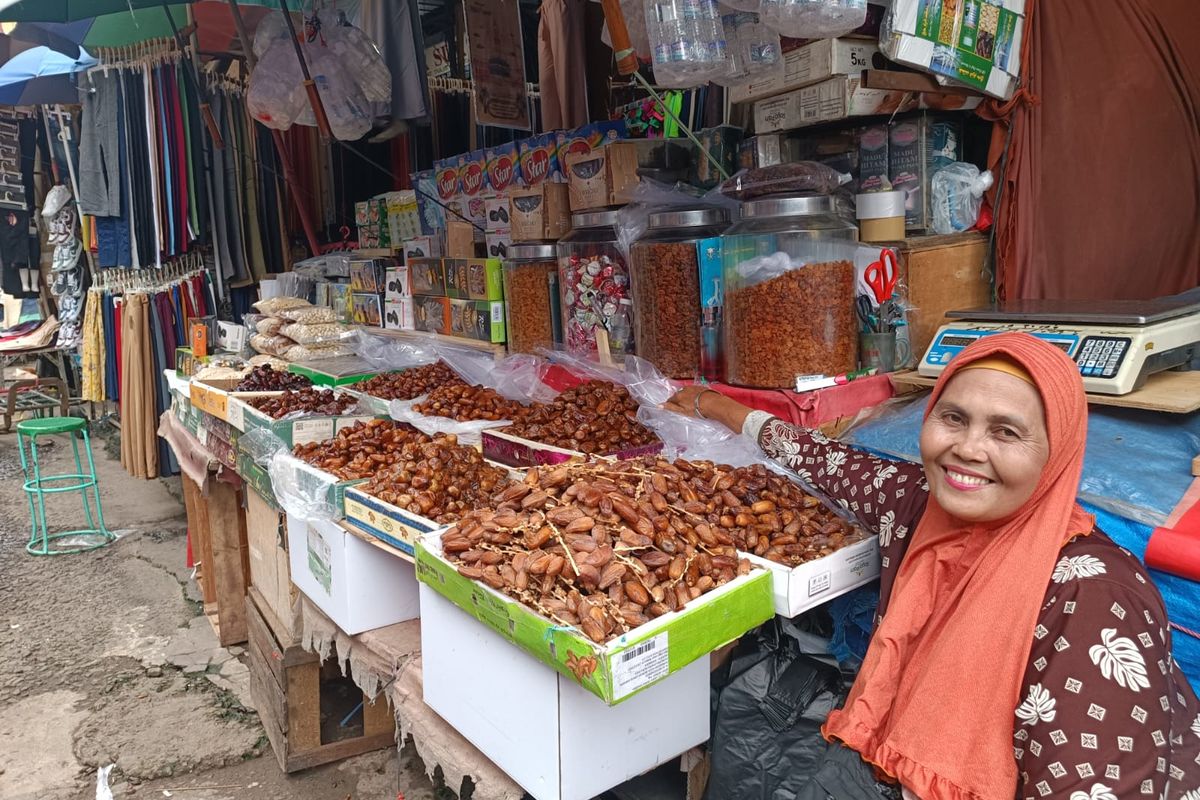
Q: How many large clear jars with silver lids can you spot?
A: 4